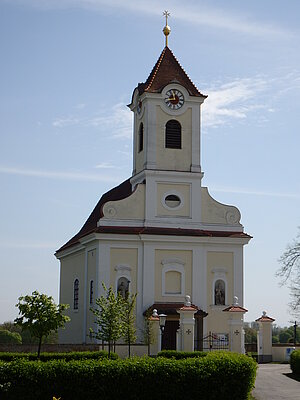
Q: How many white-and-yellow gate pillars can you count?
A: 4